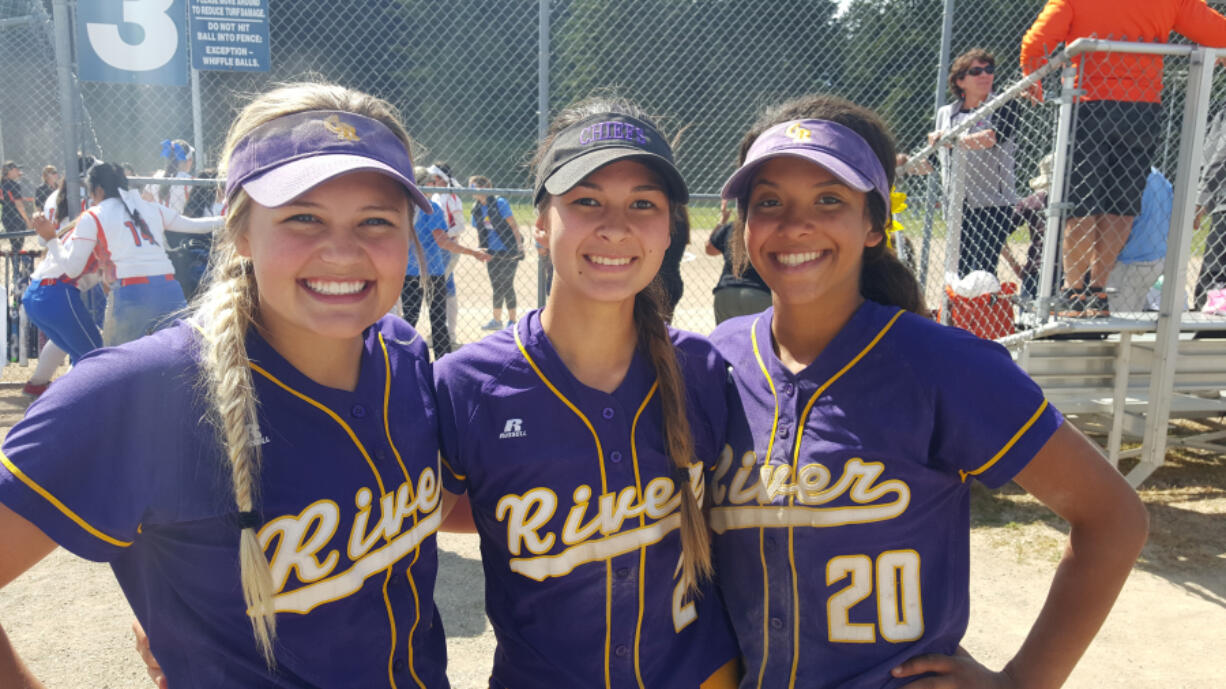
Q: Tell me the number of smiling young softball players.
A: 3